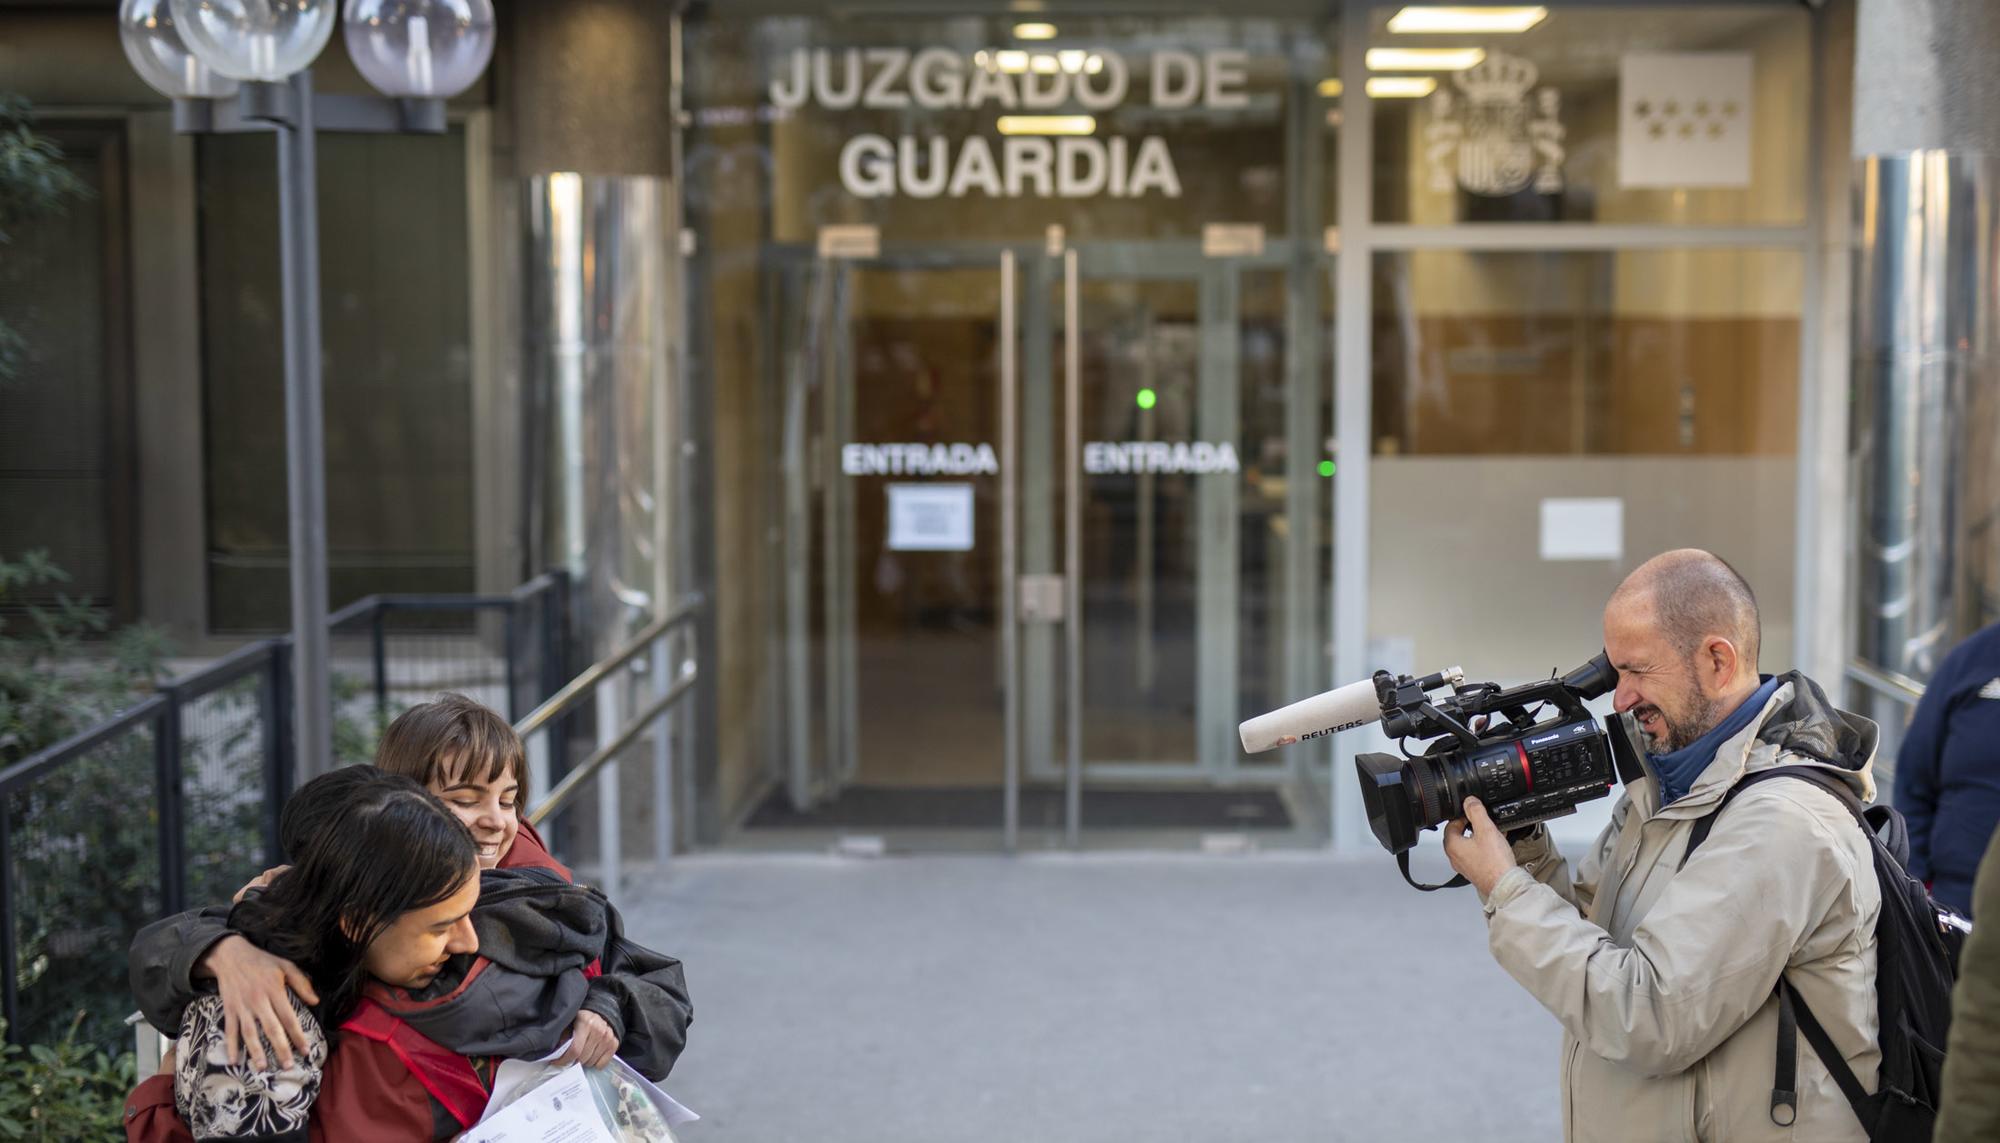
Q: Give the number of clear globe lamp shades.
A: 3